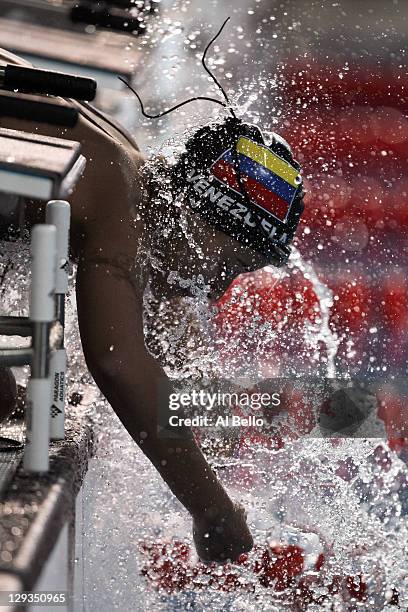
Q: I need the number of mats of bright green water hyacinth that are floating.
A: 0